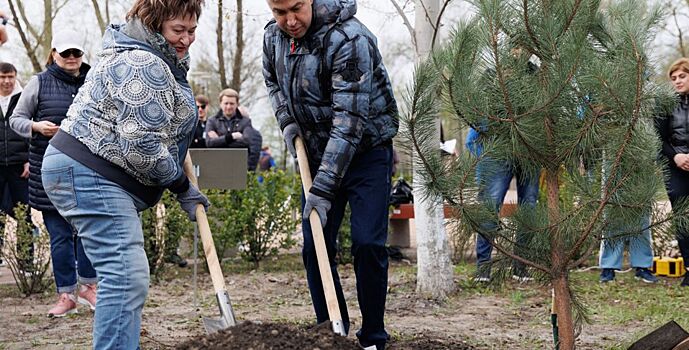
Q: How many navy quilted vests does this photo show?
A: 1